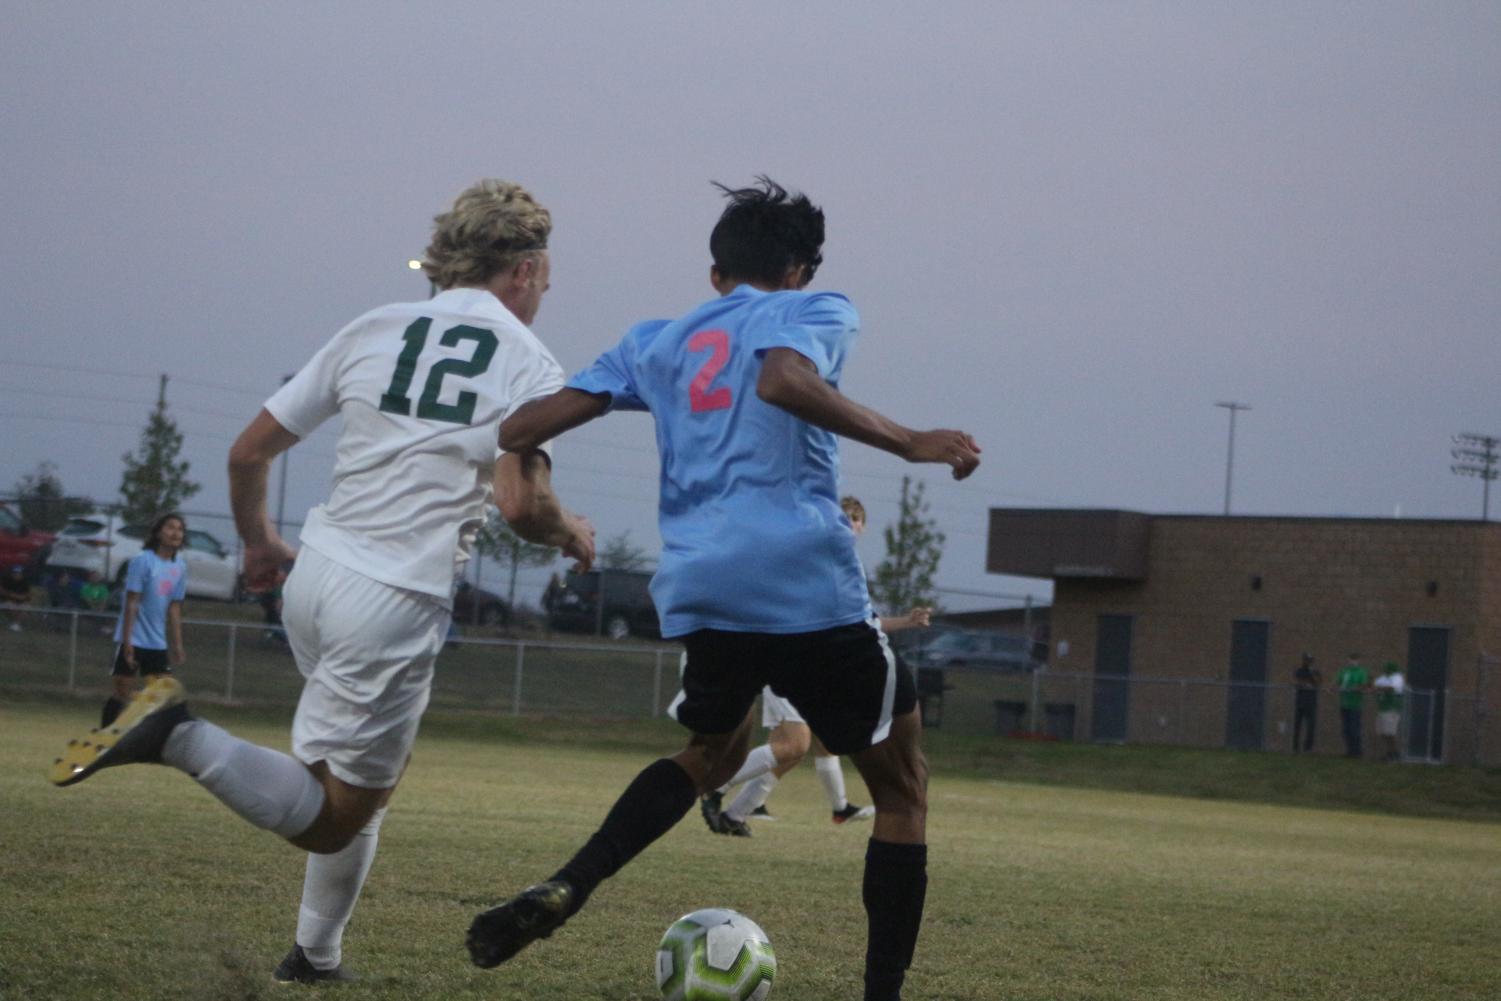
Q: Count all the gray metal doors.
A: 3